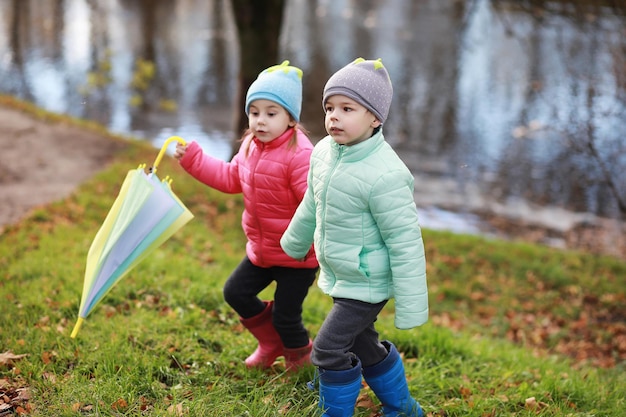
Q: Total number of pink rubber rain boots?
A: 2